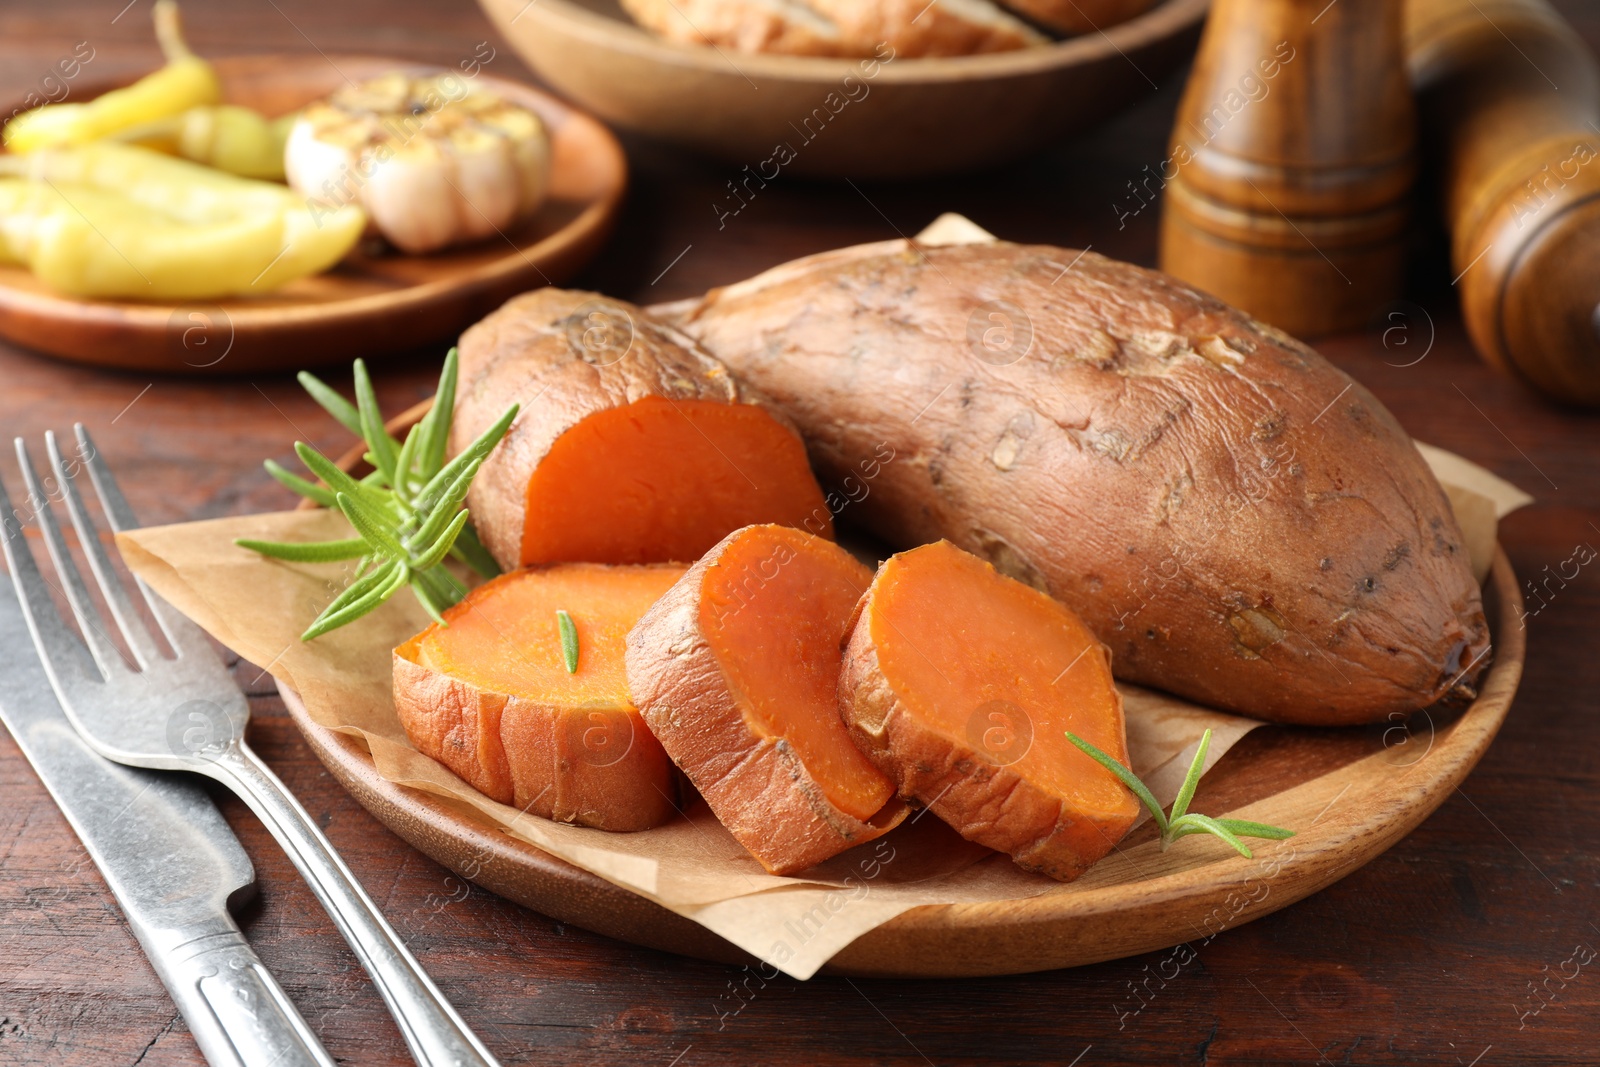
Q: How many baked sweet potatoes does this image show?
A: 2